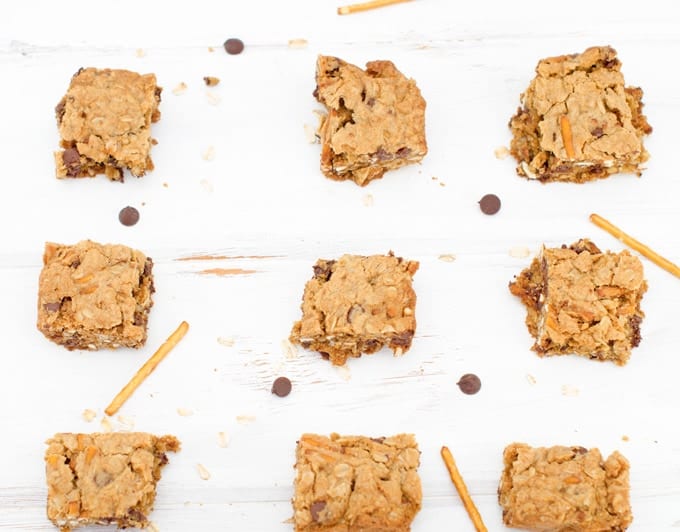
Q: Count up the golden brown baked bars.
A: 9